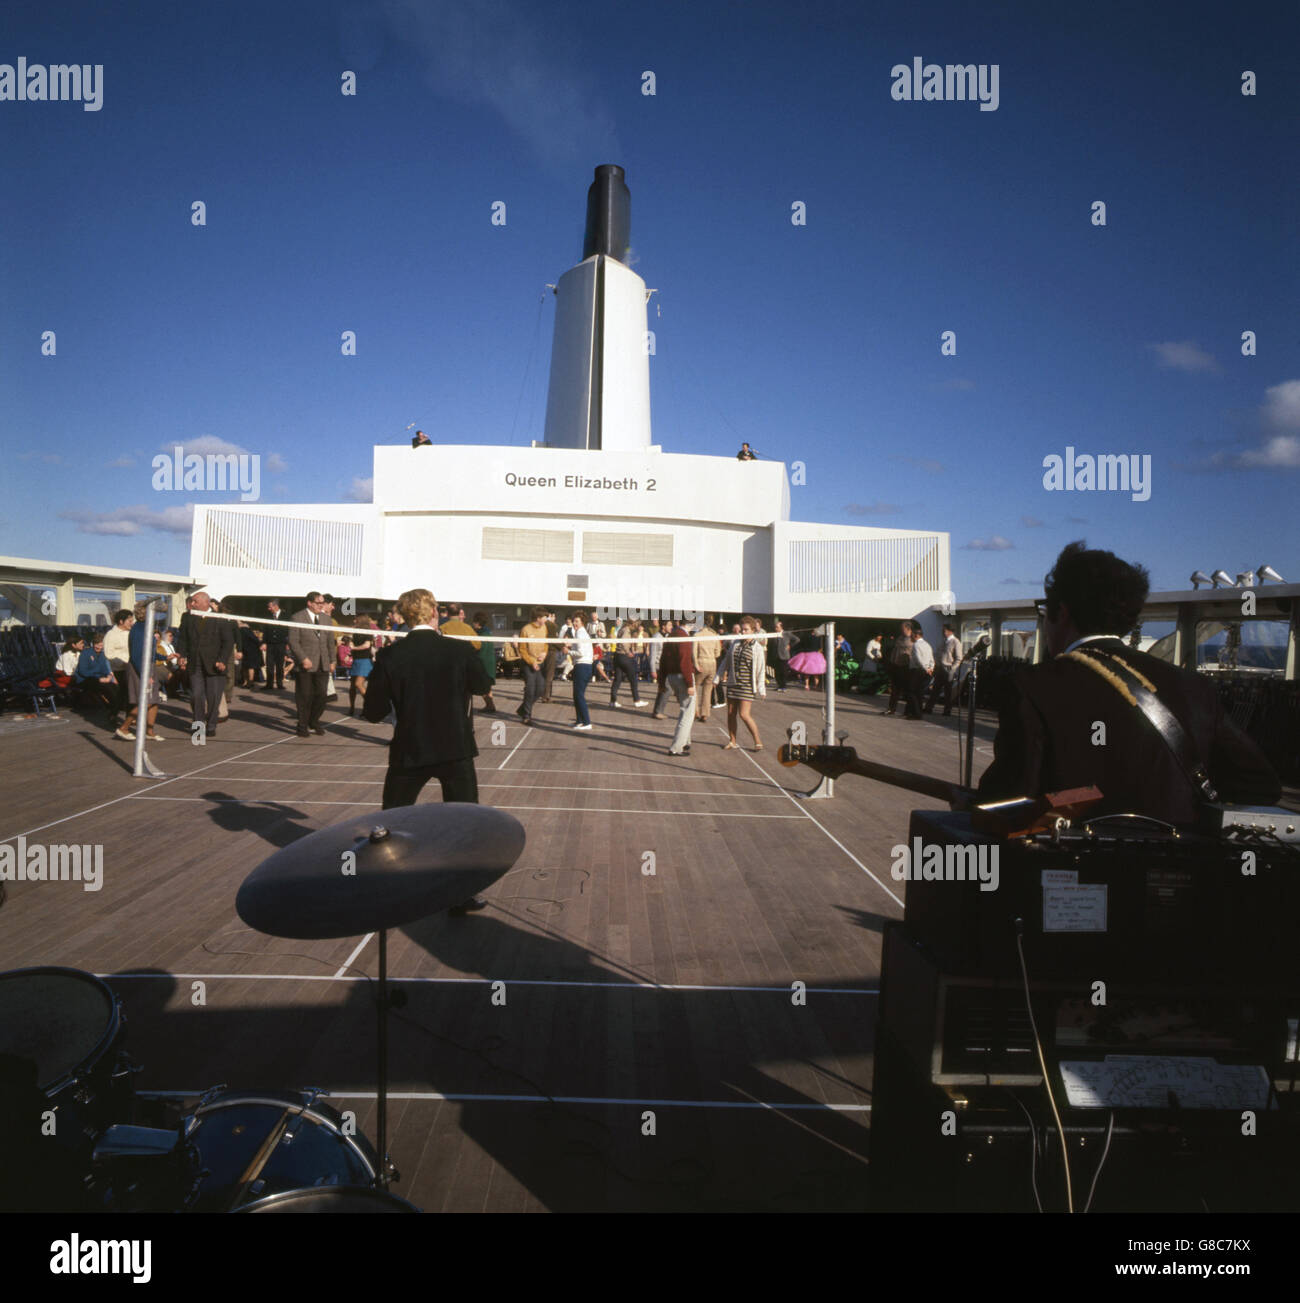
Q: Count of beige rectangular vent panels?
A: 2